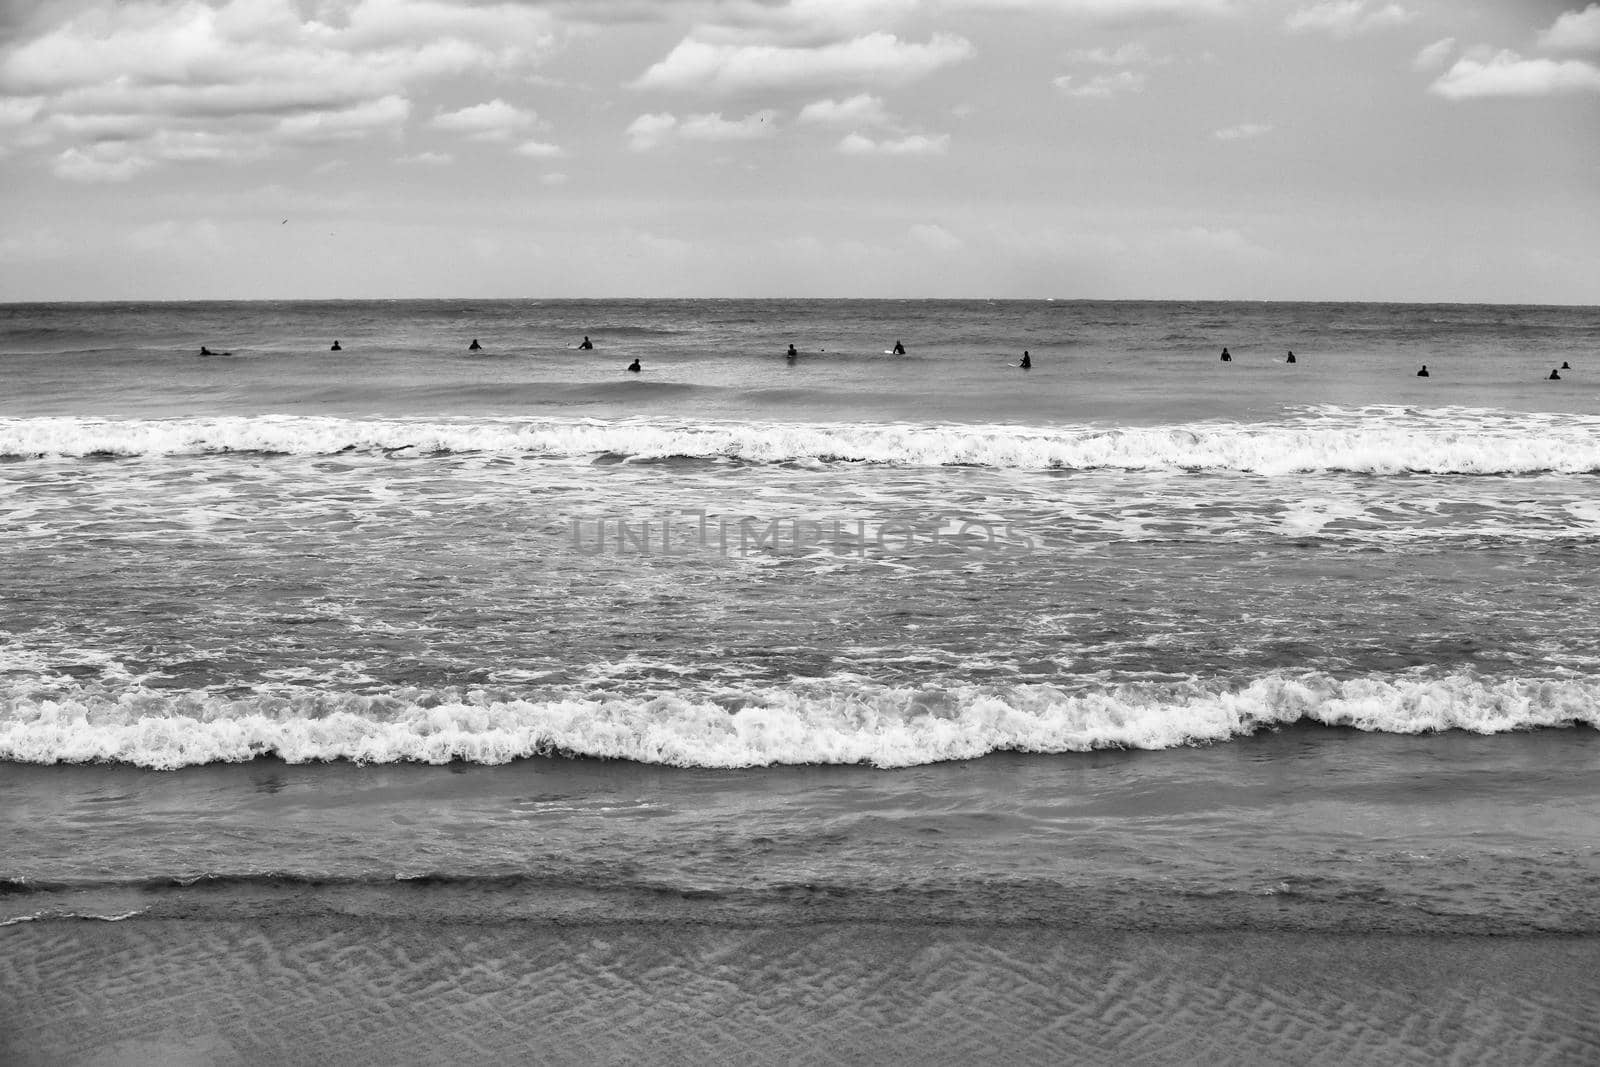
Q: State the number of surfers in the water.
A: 13